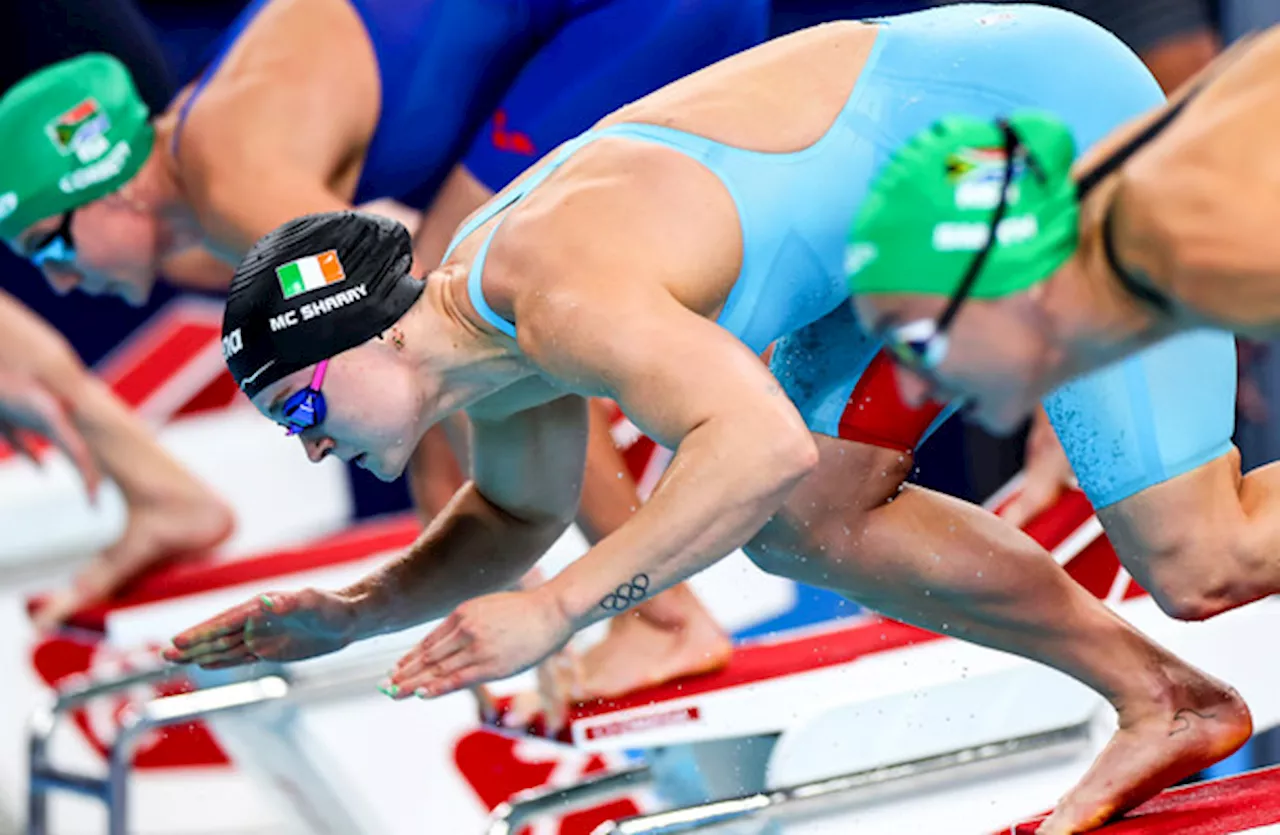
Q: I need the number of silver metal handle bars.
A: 4